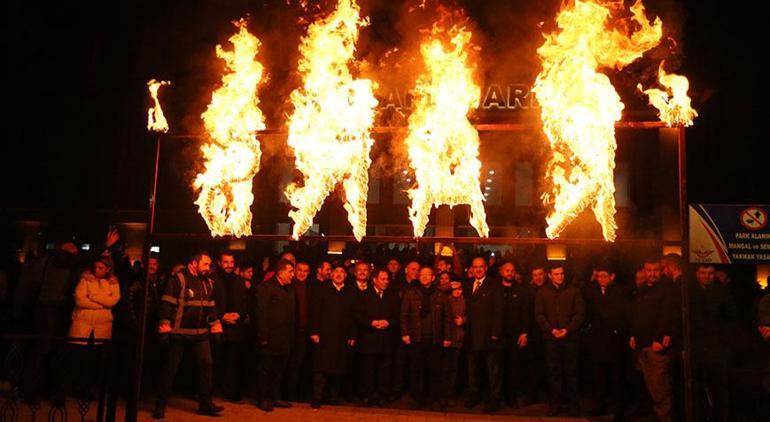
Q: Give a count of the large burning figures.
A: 4